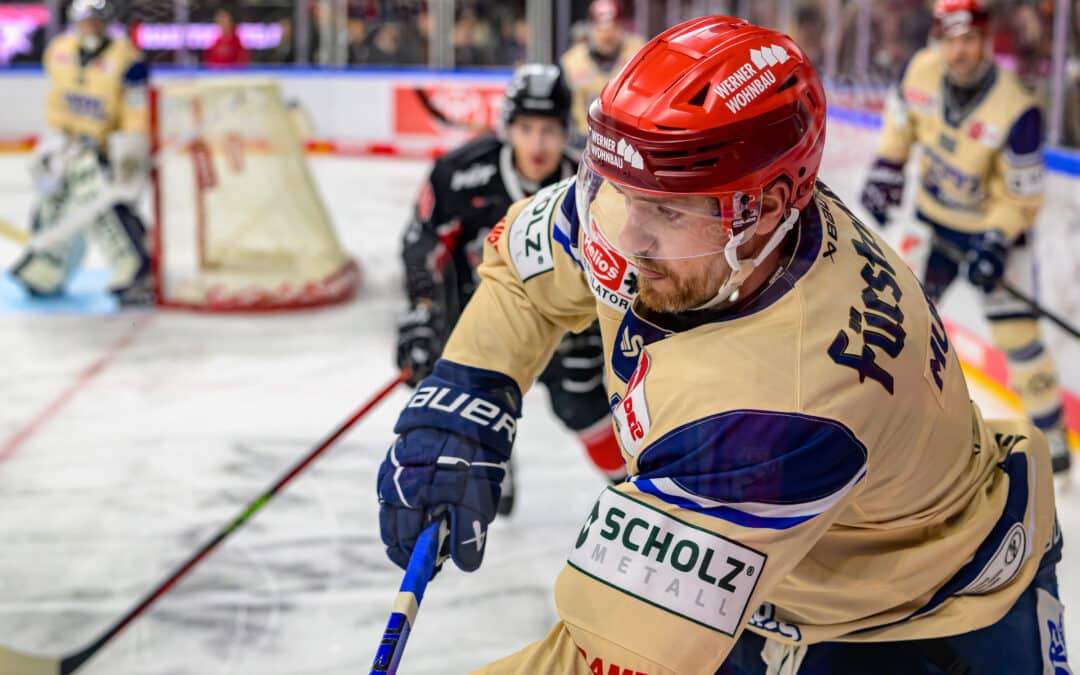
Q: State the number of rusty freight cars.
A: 0